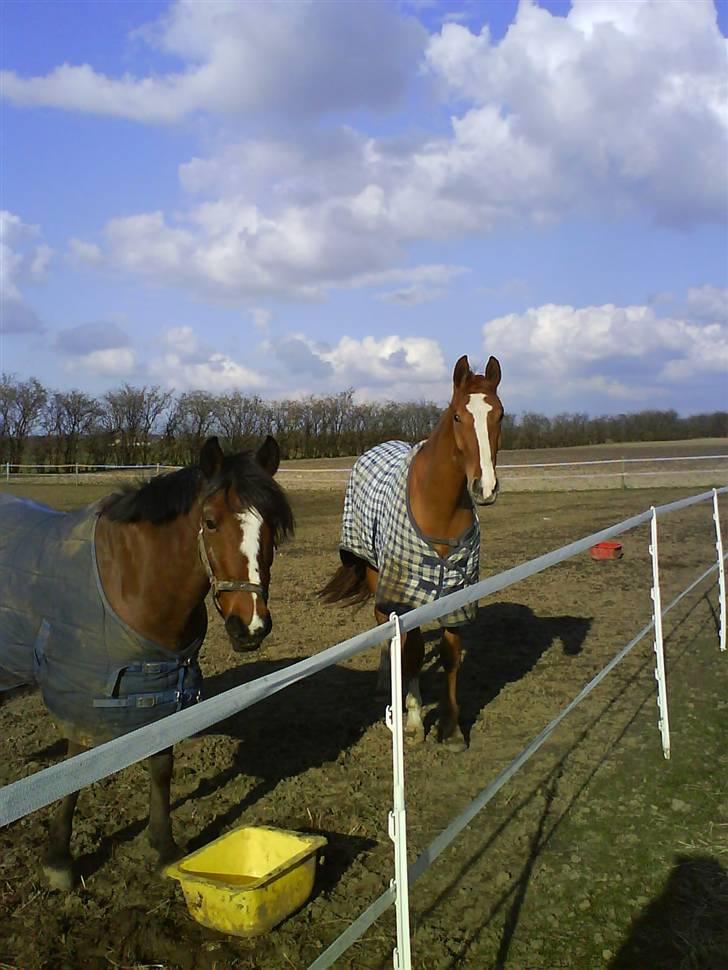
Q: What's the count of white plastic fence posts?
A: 3